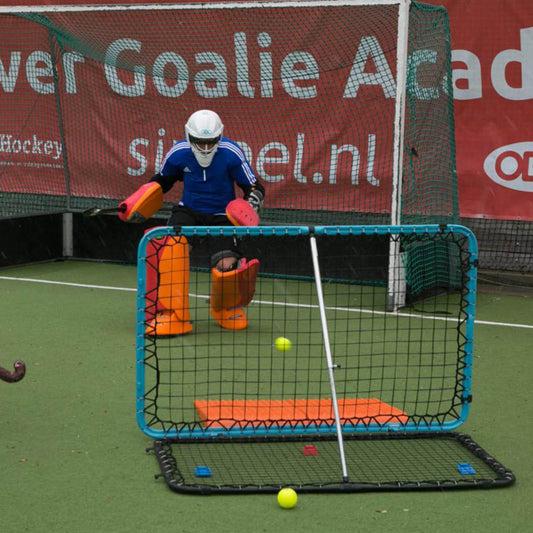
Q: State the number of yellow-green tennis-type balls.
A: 2